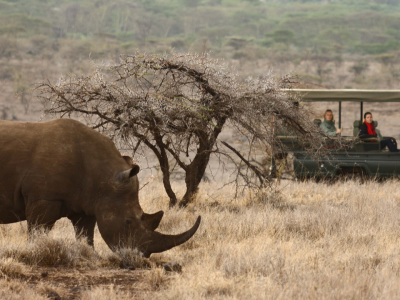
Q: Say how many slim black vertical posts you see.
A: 2